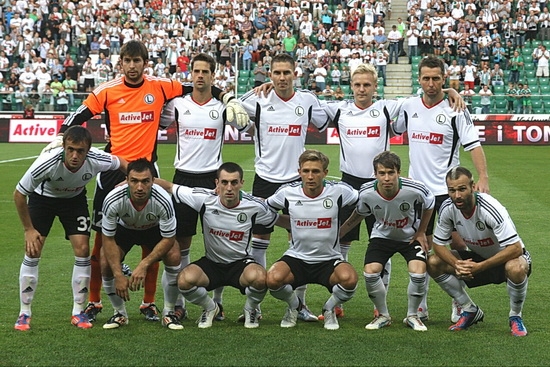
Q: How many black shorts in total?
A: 11